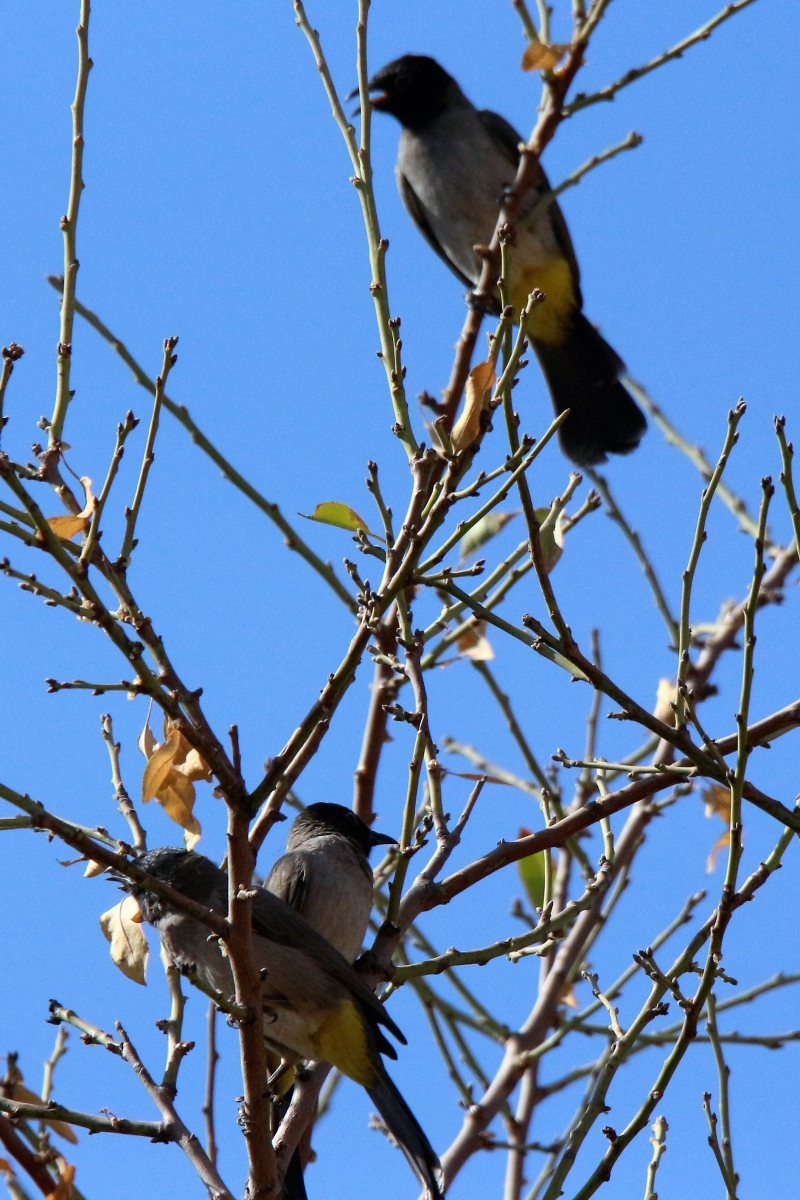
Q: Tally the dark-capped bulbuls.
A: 3